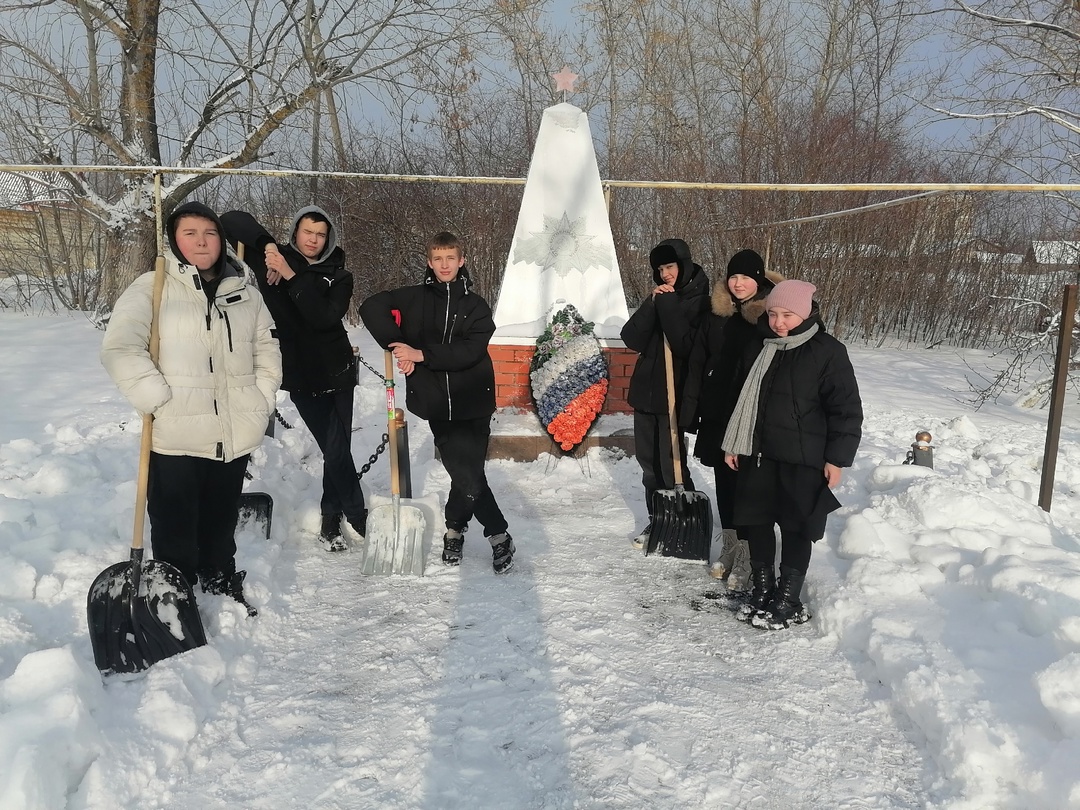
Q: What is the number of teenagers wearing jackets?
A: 6